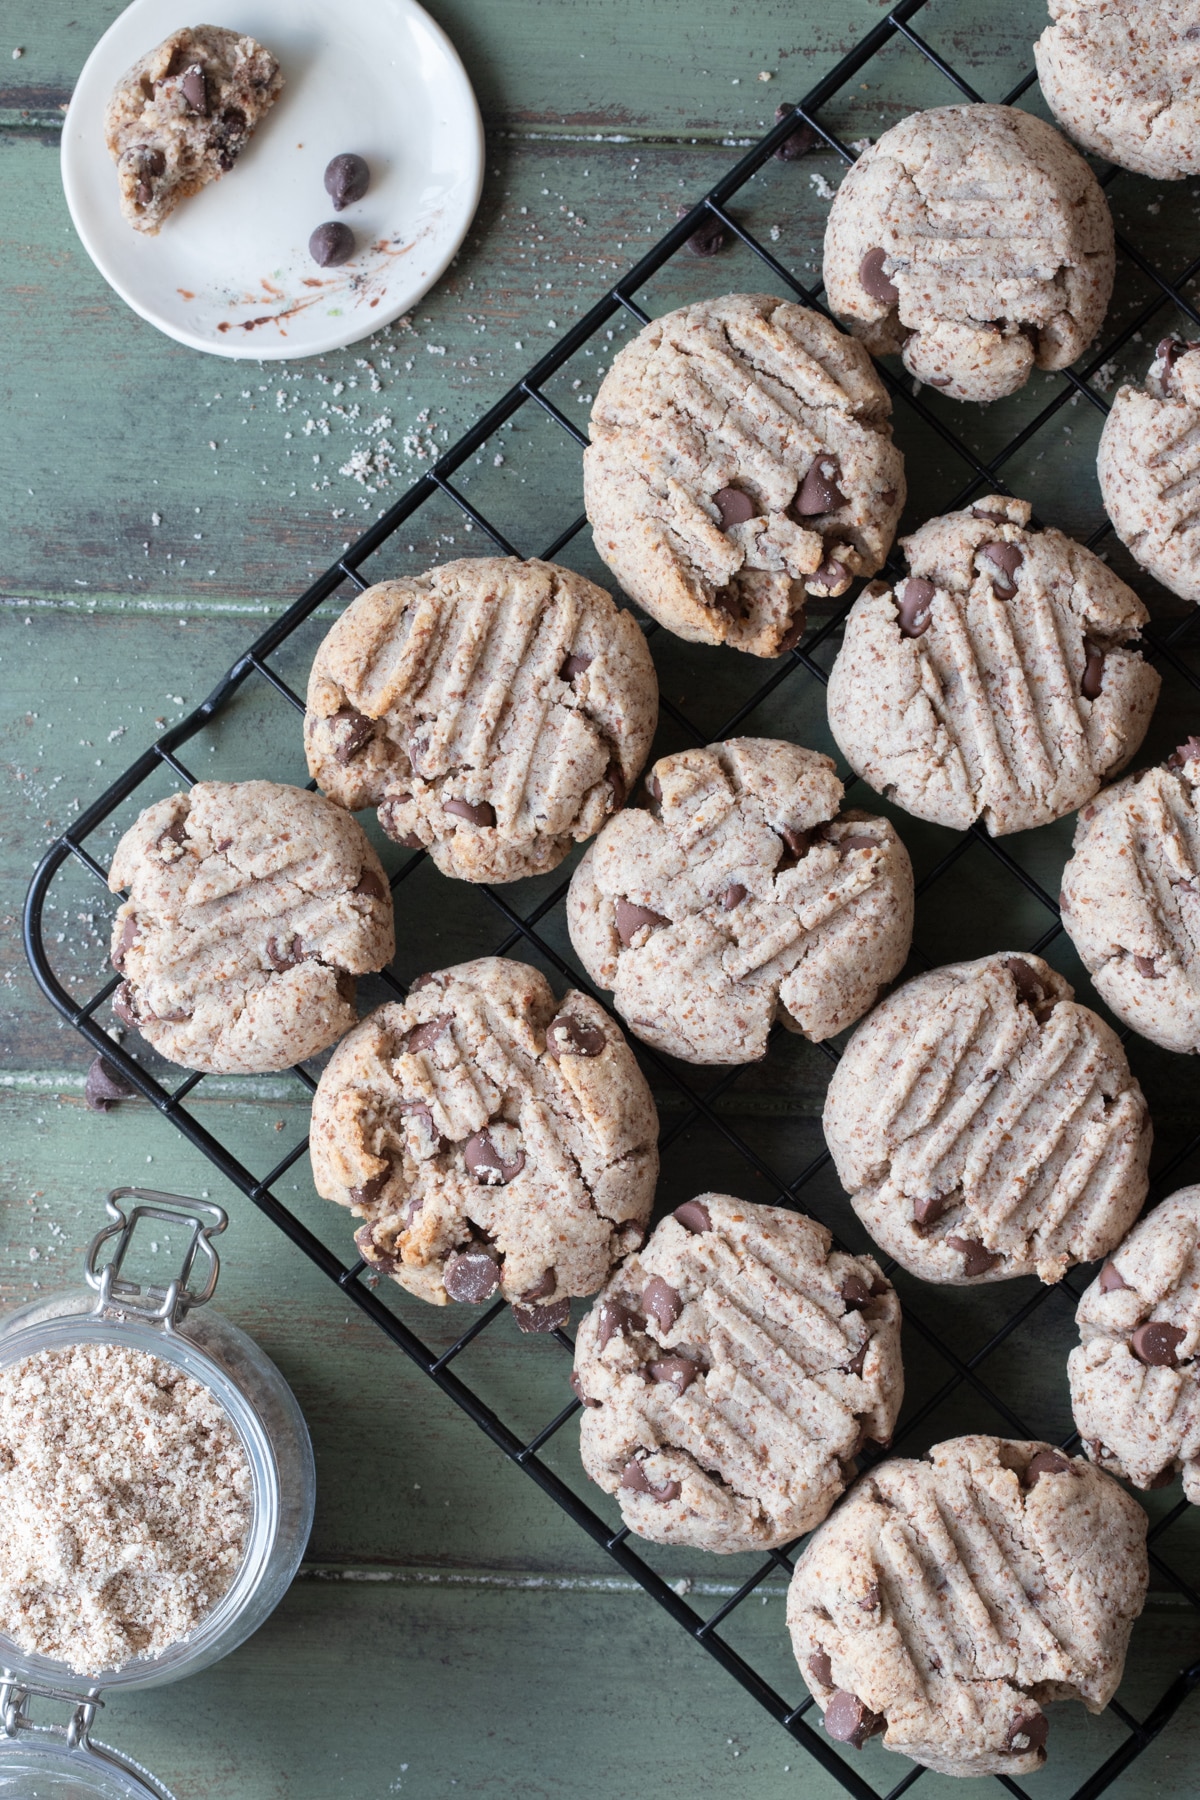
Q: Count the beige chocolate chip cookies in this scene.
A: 15